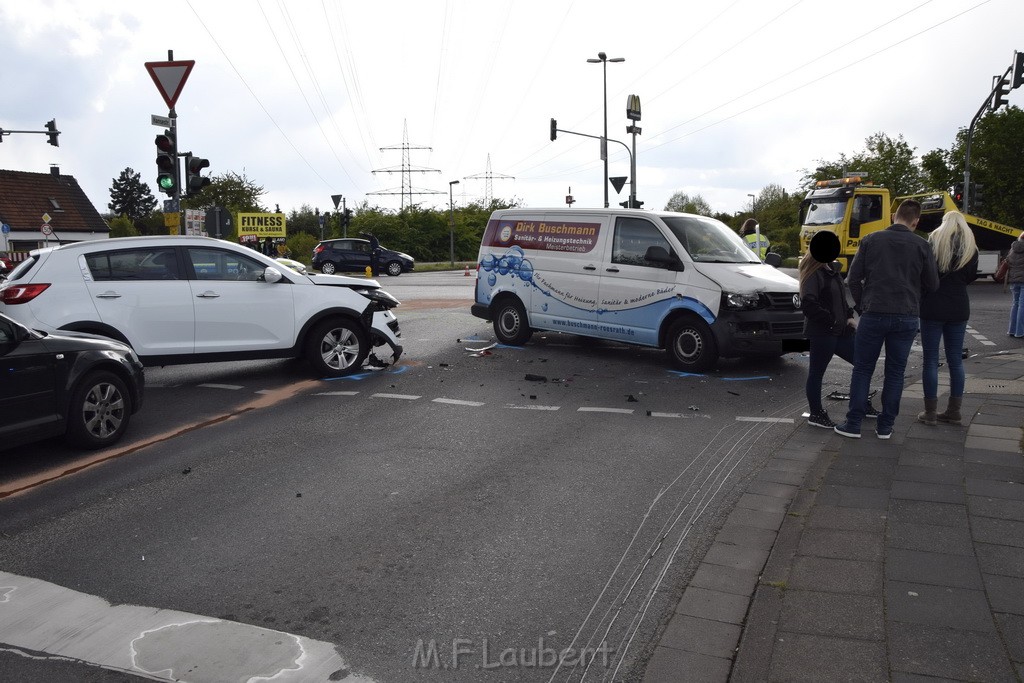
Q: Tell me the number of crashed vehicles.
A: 2